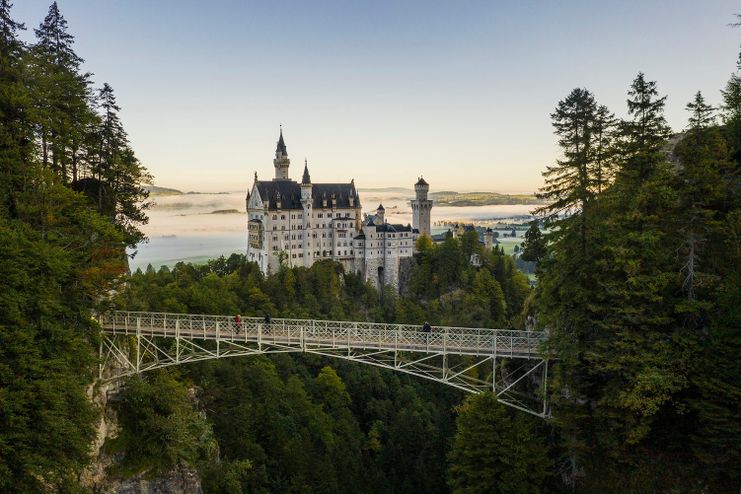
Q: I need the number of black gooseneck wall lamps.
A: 0